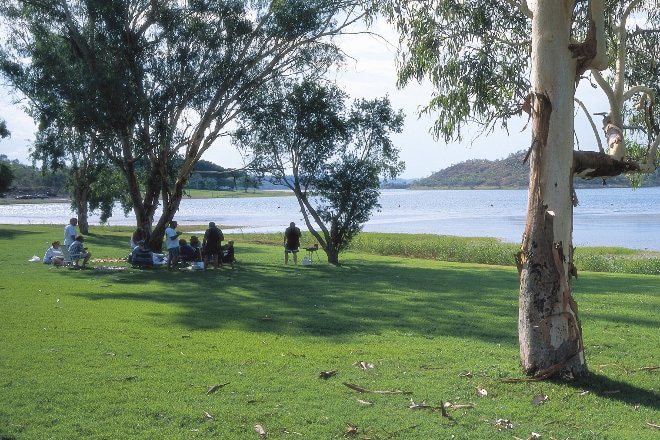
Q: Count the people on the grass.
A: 11